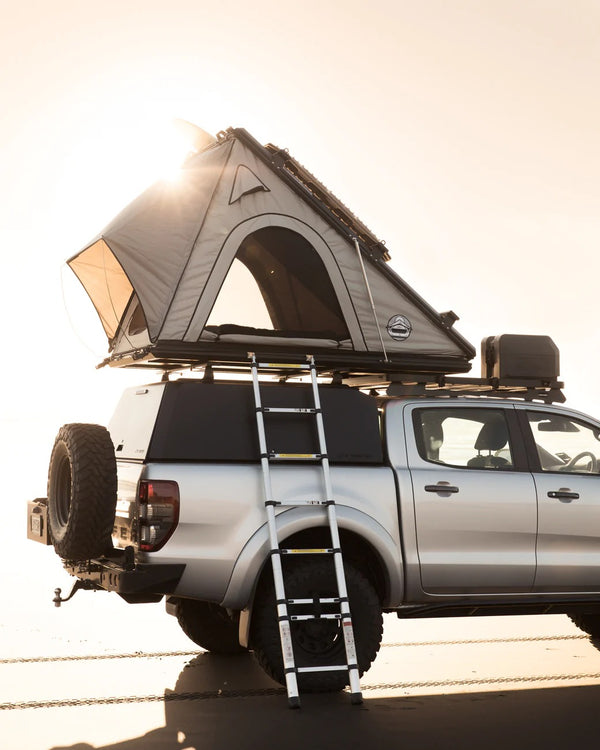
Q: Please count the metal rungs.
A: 8